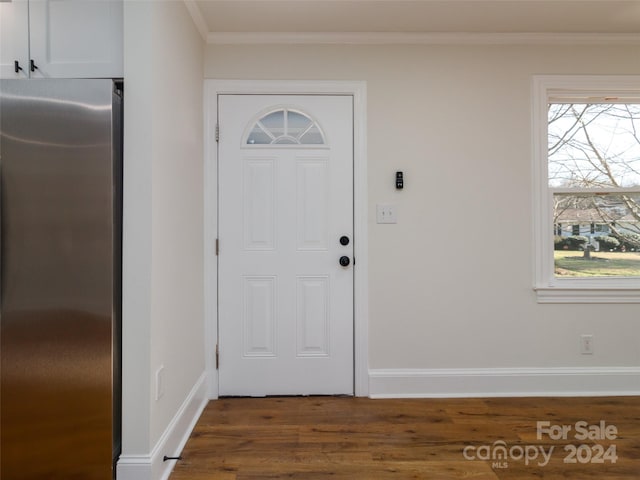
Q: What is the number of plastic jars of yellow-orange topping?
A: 0